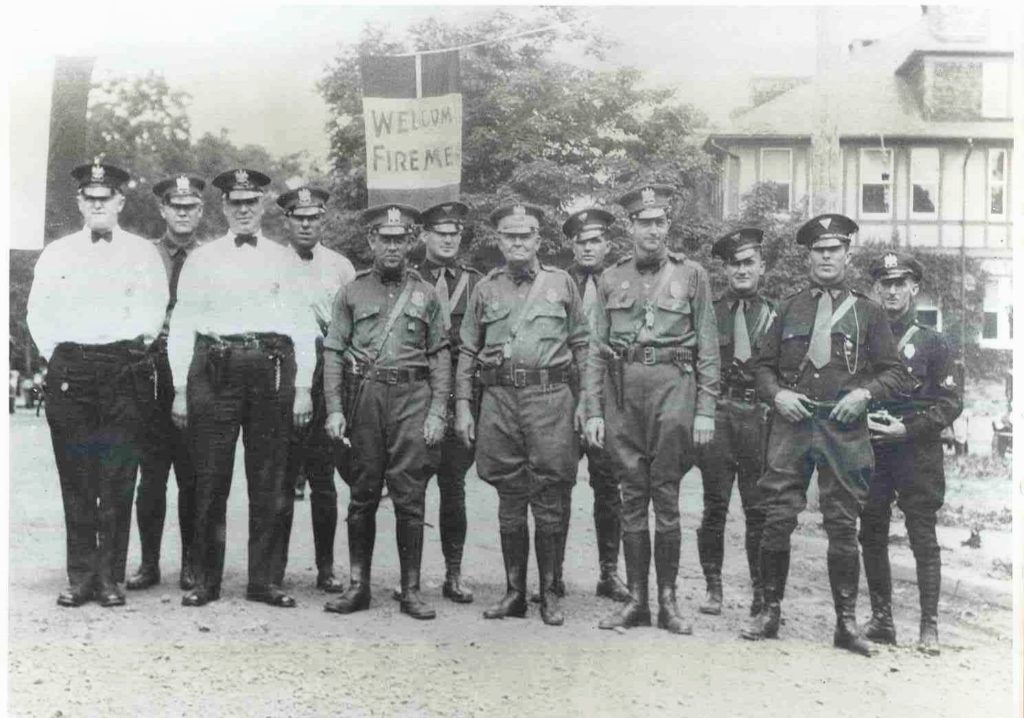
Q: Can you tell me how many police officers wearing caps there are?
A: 12